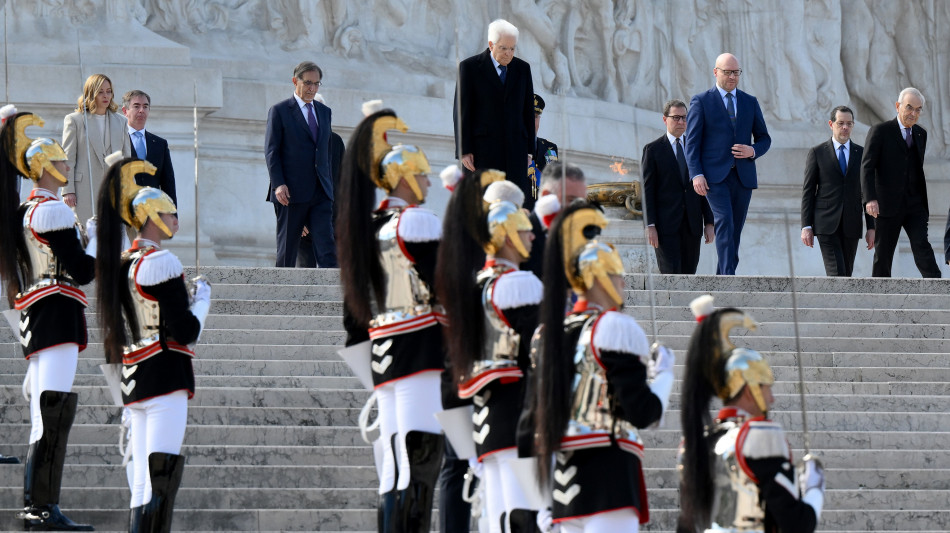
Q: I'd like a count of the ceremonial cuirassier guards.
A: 6